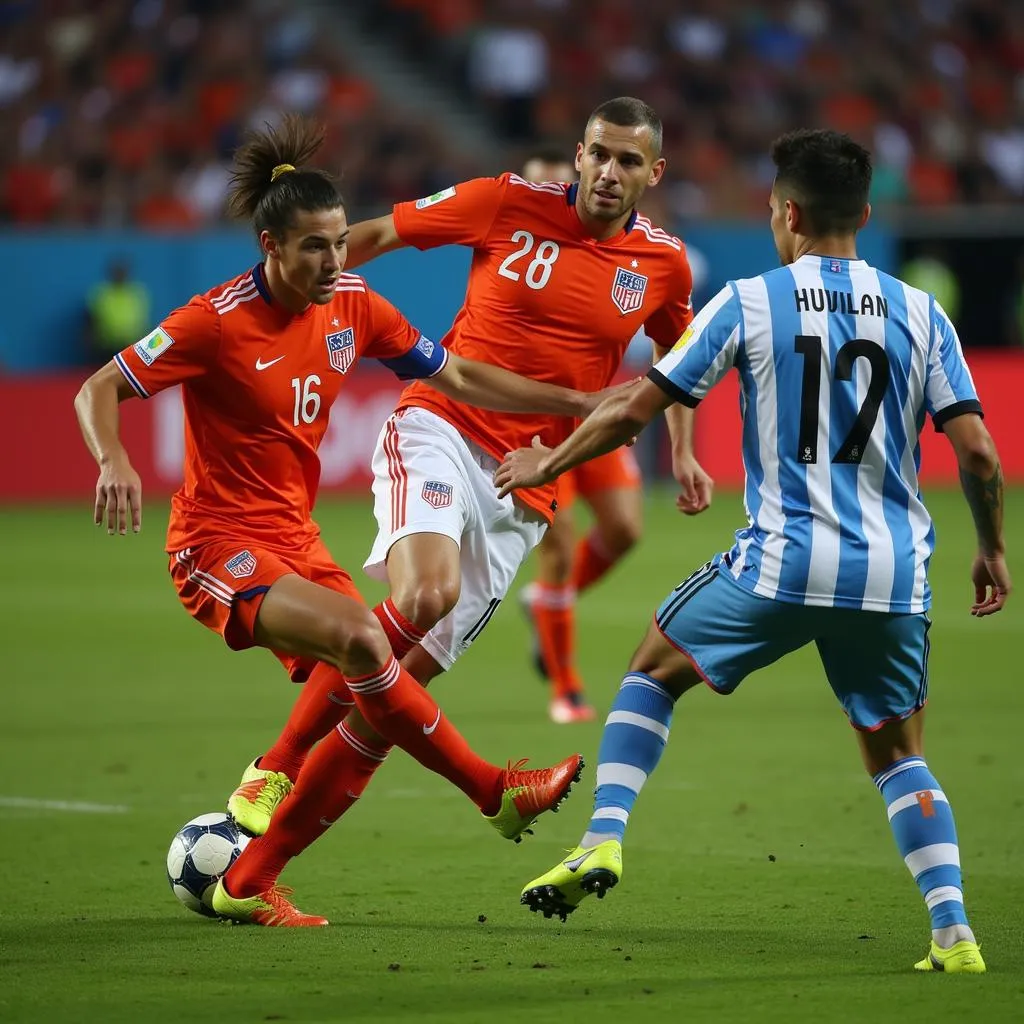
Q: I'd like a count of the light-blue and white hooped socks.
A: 2